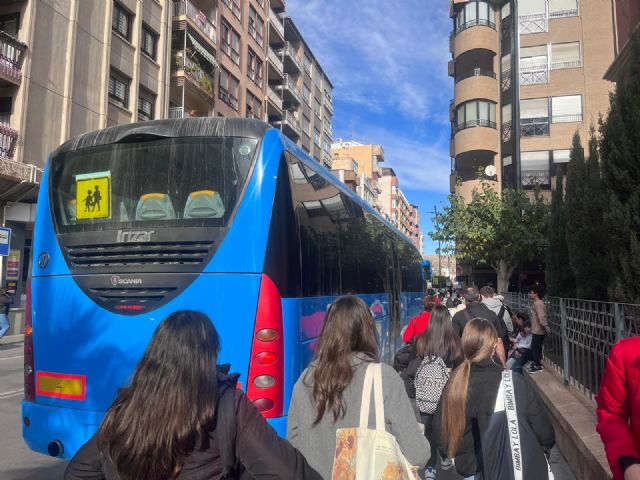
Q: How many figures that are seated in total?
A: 2